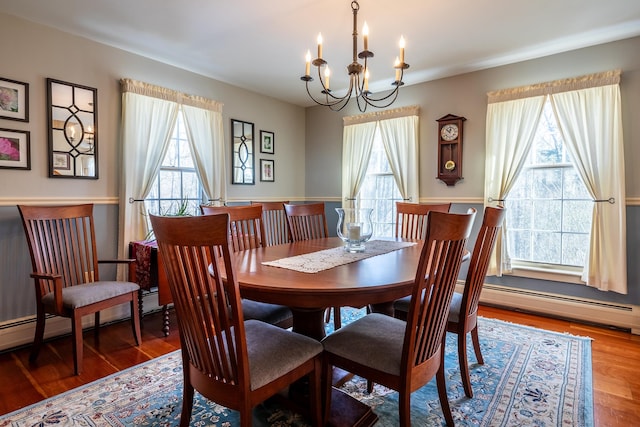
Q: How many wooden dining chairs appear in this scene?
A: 8